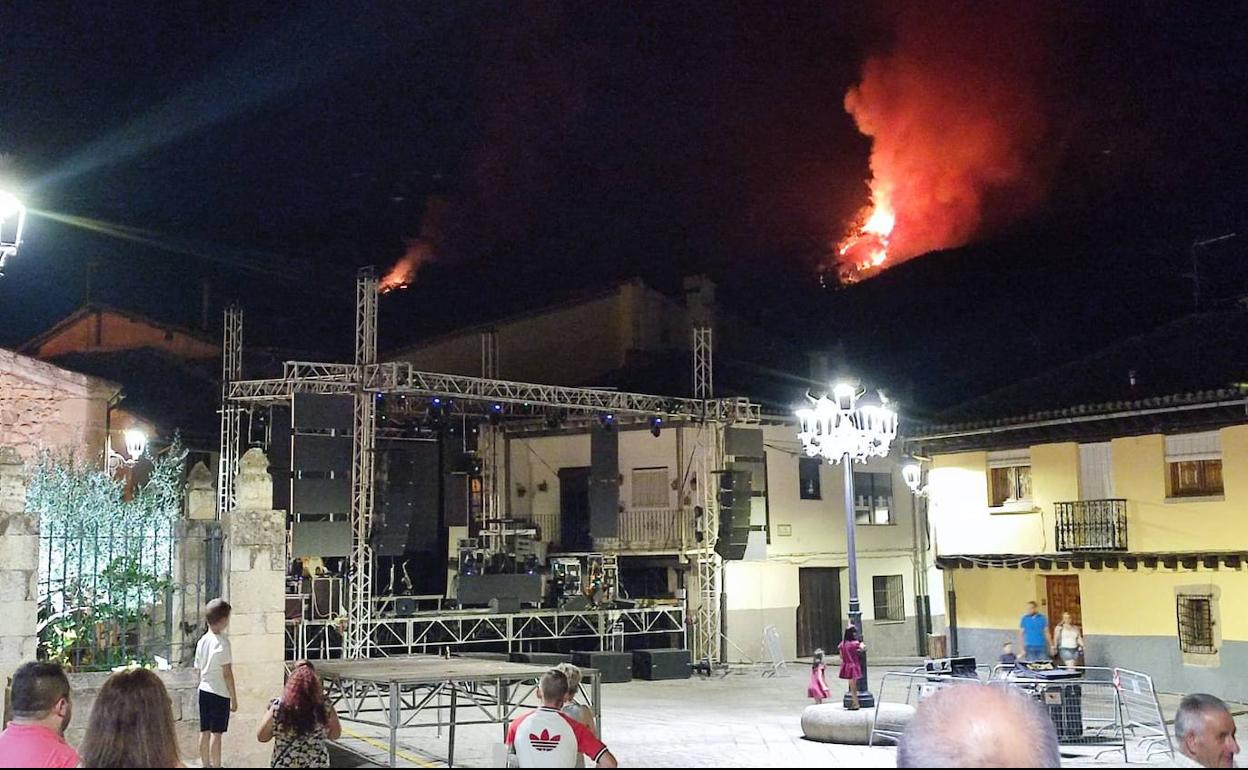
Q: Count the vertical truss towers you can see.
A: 4